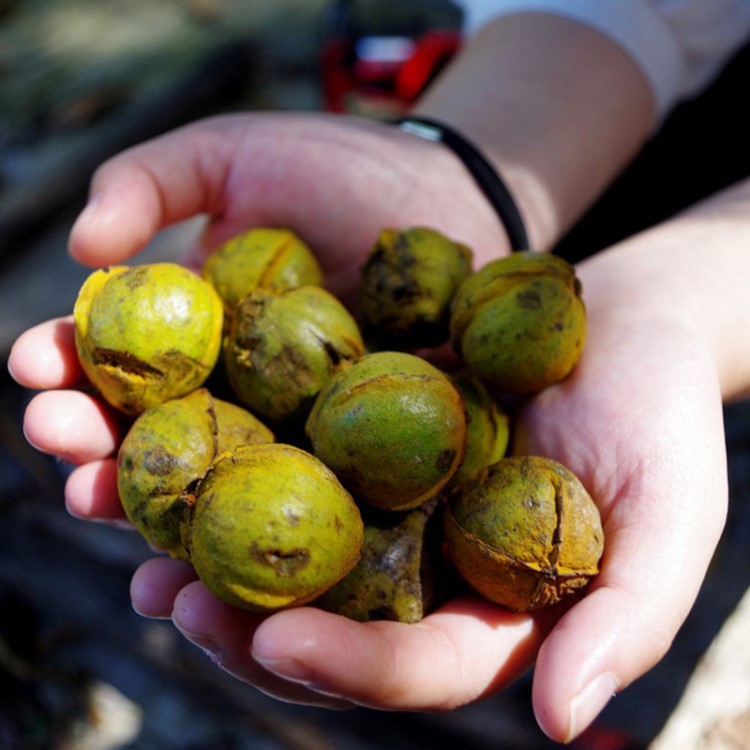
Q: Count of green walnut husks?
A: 11